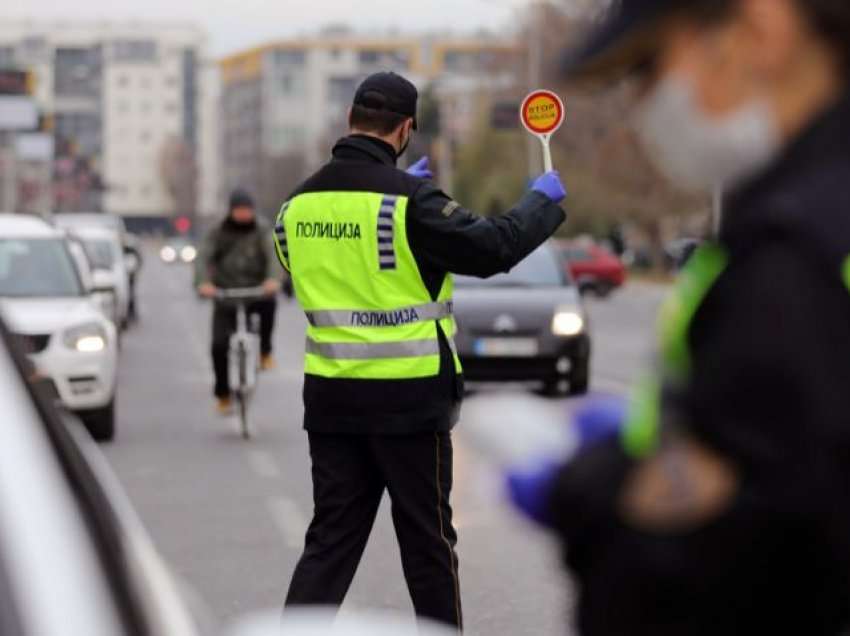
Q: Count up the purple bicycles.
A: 0